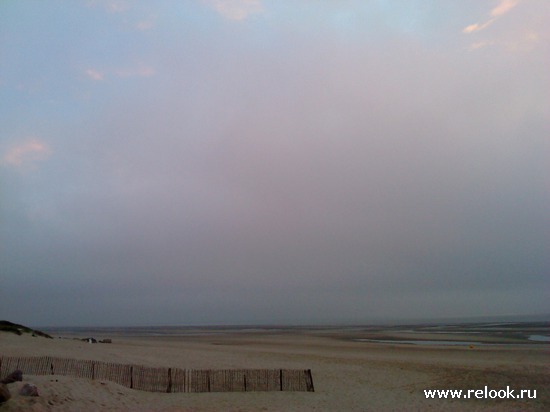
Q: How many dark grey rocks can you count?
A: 3